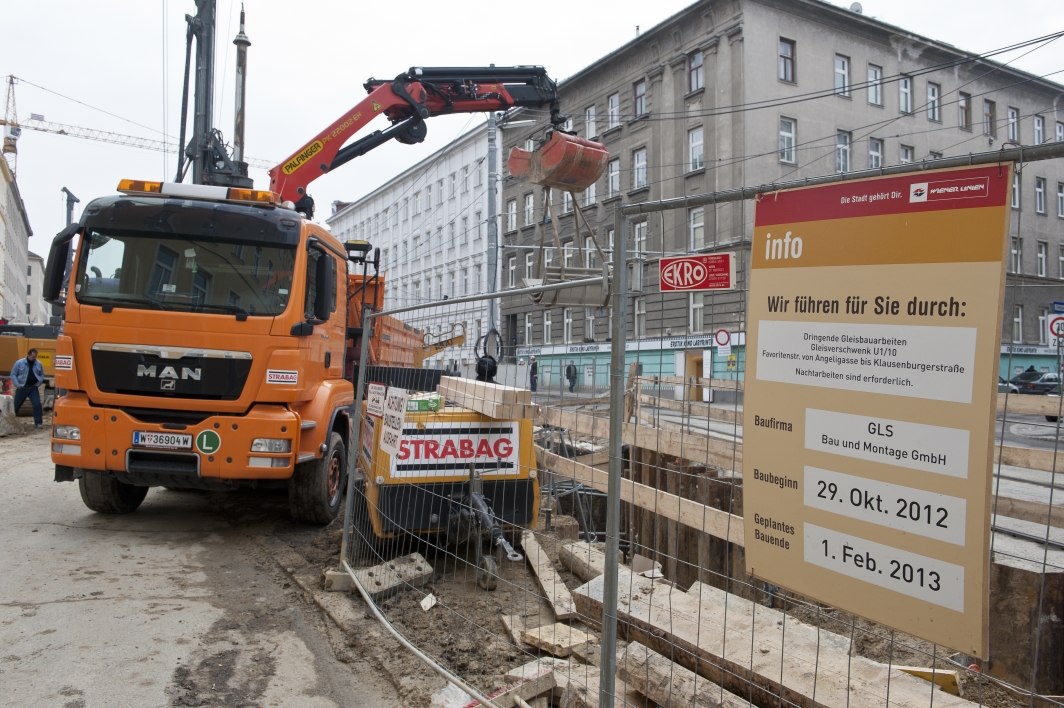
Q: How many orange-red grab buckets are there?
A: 1